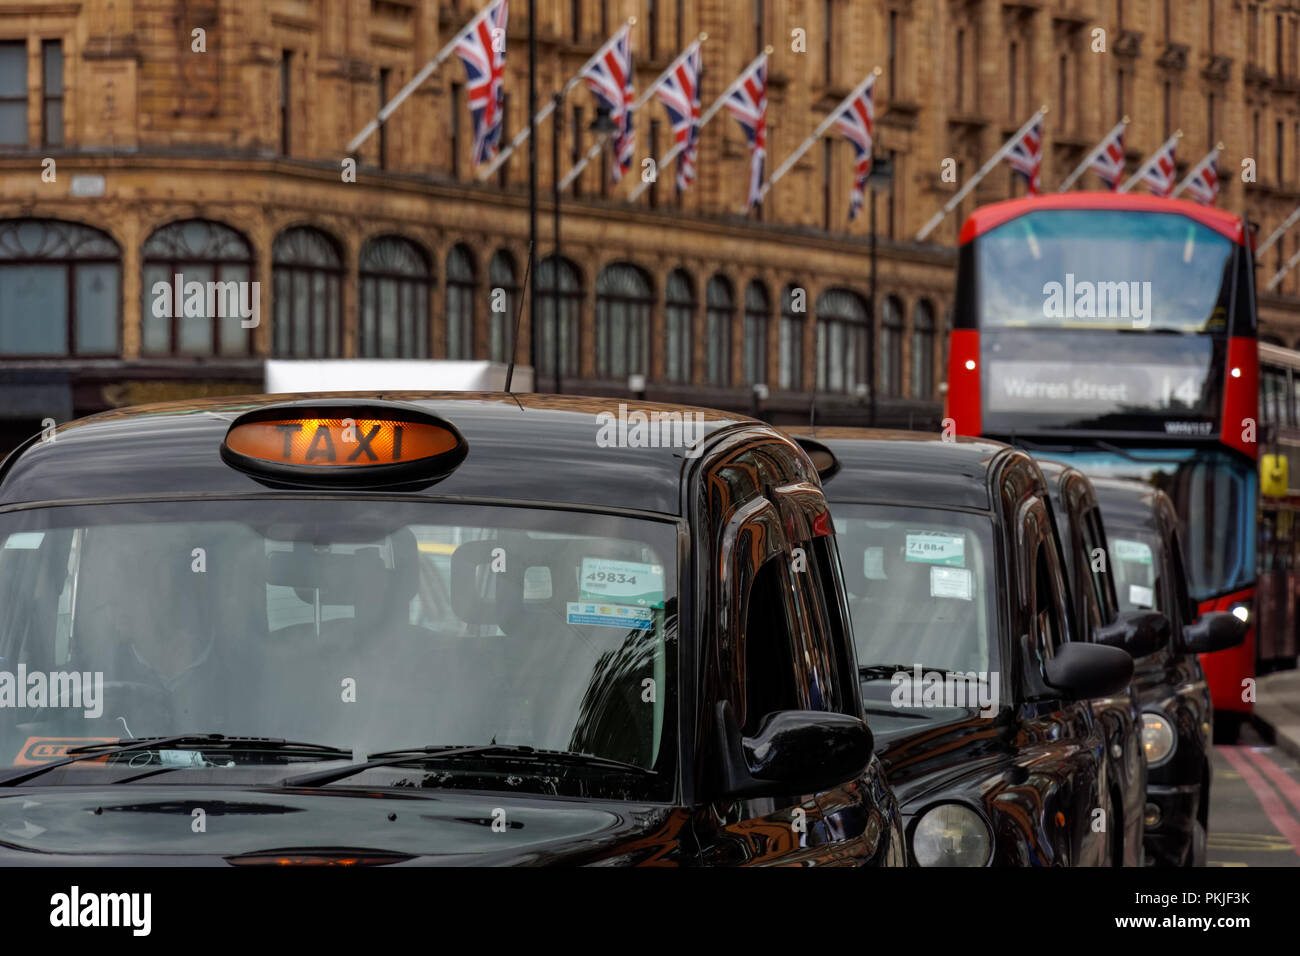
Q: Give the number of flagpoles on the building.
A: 11